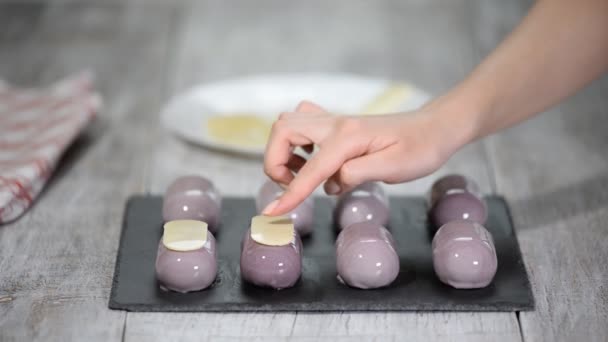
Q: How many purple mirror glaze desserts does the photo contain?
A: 8